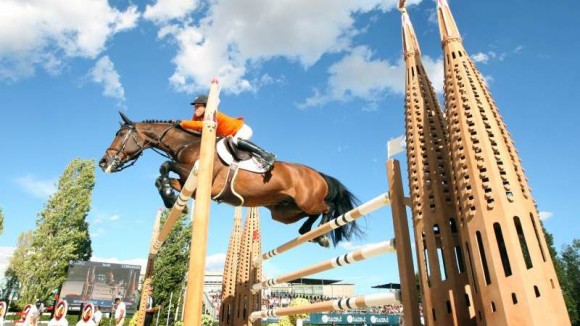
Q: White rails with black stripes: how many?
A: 4